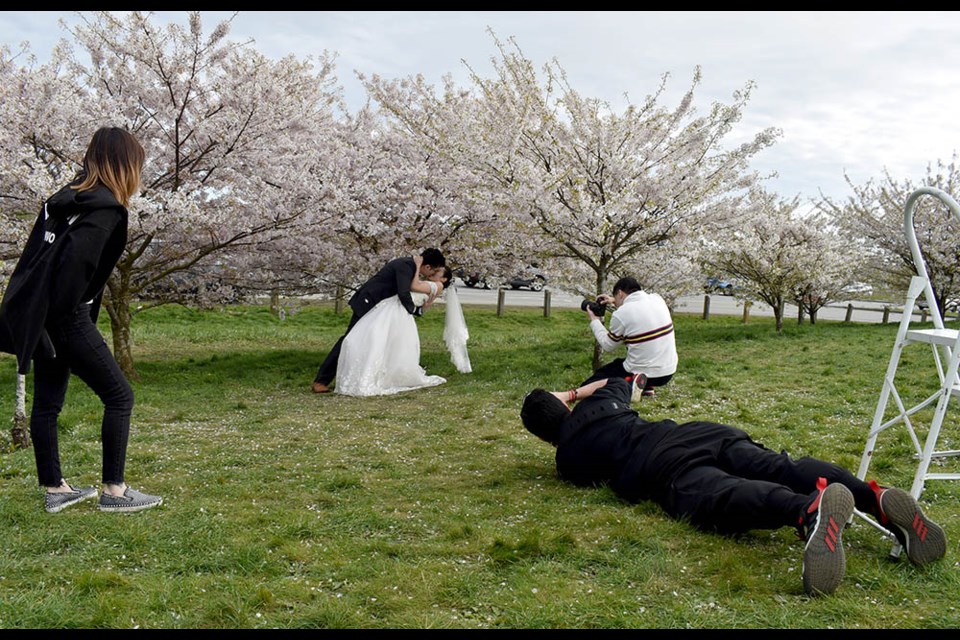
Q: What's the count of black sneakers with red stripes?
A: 2